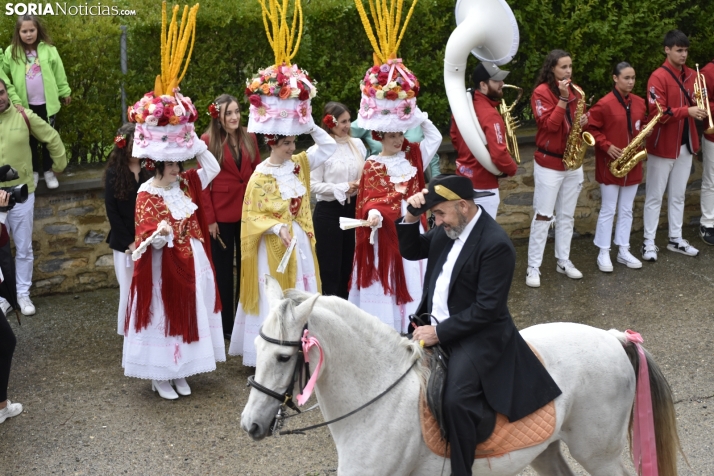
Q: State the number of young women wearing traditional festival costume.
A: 3